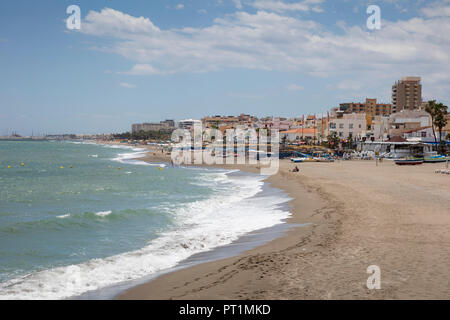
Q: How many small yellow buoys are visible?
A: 6